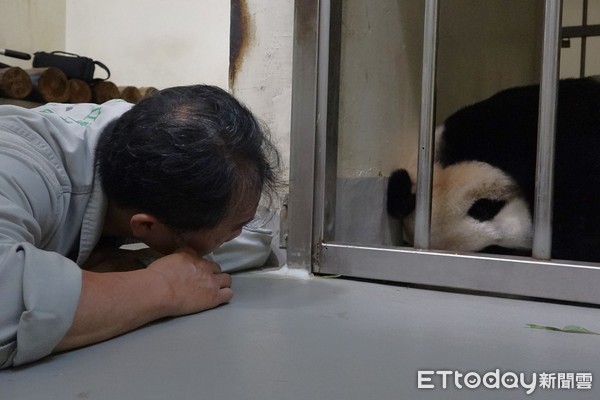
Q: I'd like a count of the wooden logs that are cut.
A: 6